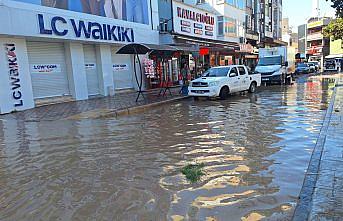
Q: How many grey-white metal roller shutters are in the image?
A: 3